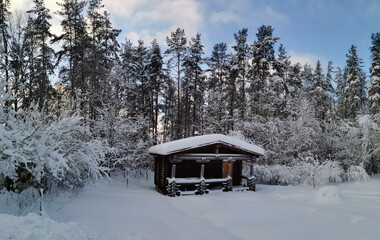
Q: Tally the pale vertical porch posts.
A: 4